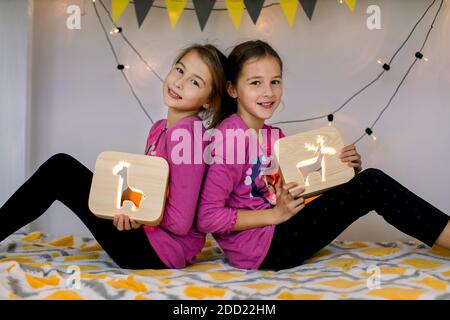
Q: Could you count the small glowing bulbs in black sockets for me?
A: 6